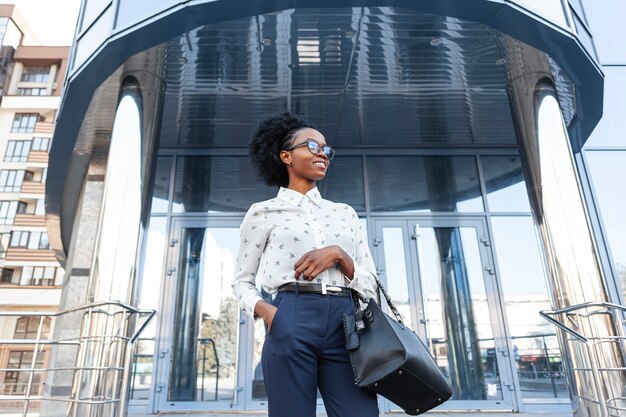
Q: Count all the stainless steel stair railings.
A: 2